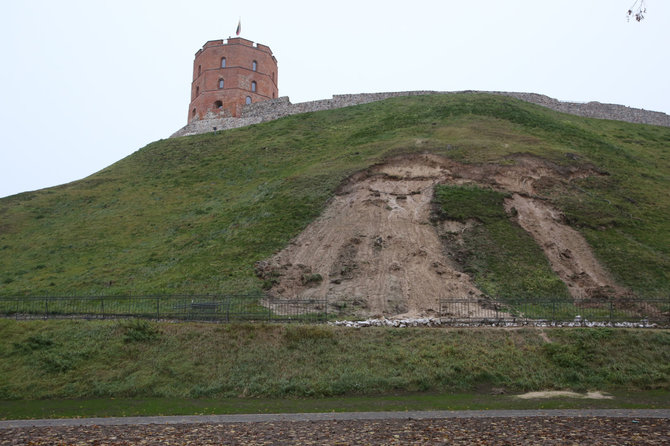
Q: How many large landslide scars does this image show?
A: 2